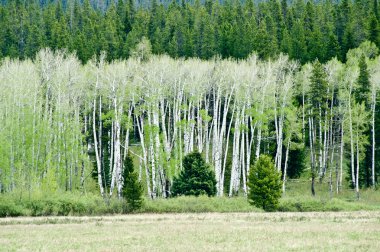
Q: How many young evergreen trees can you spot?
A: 3